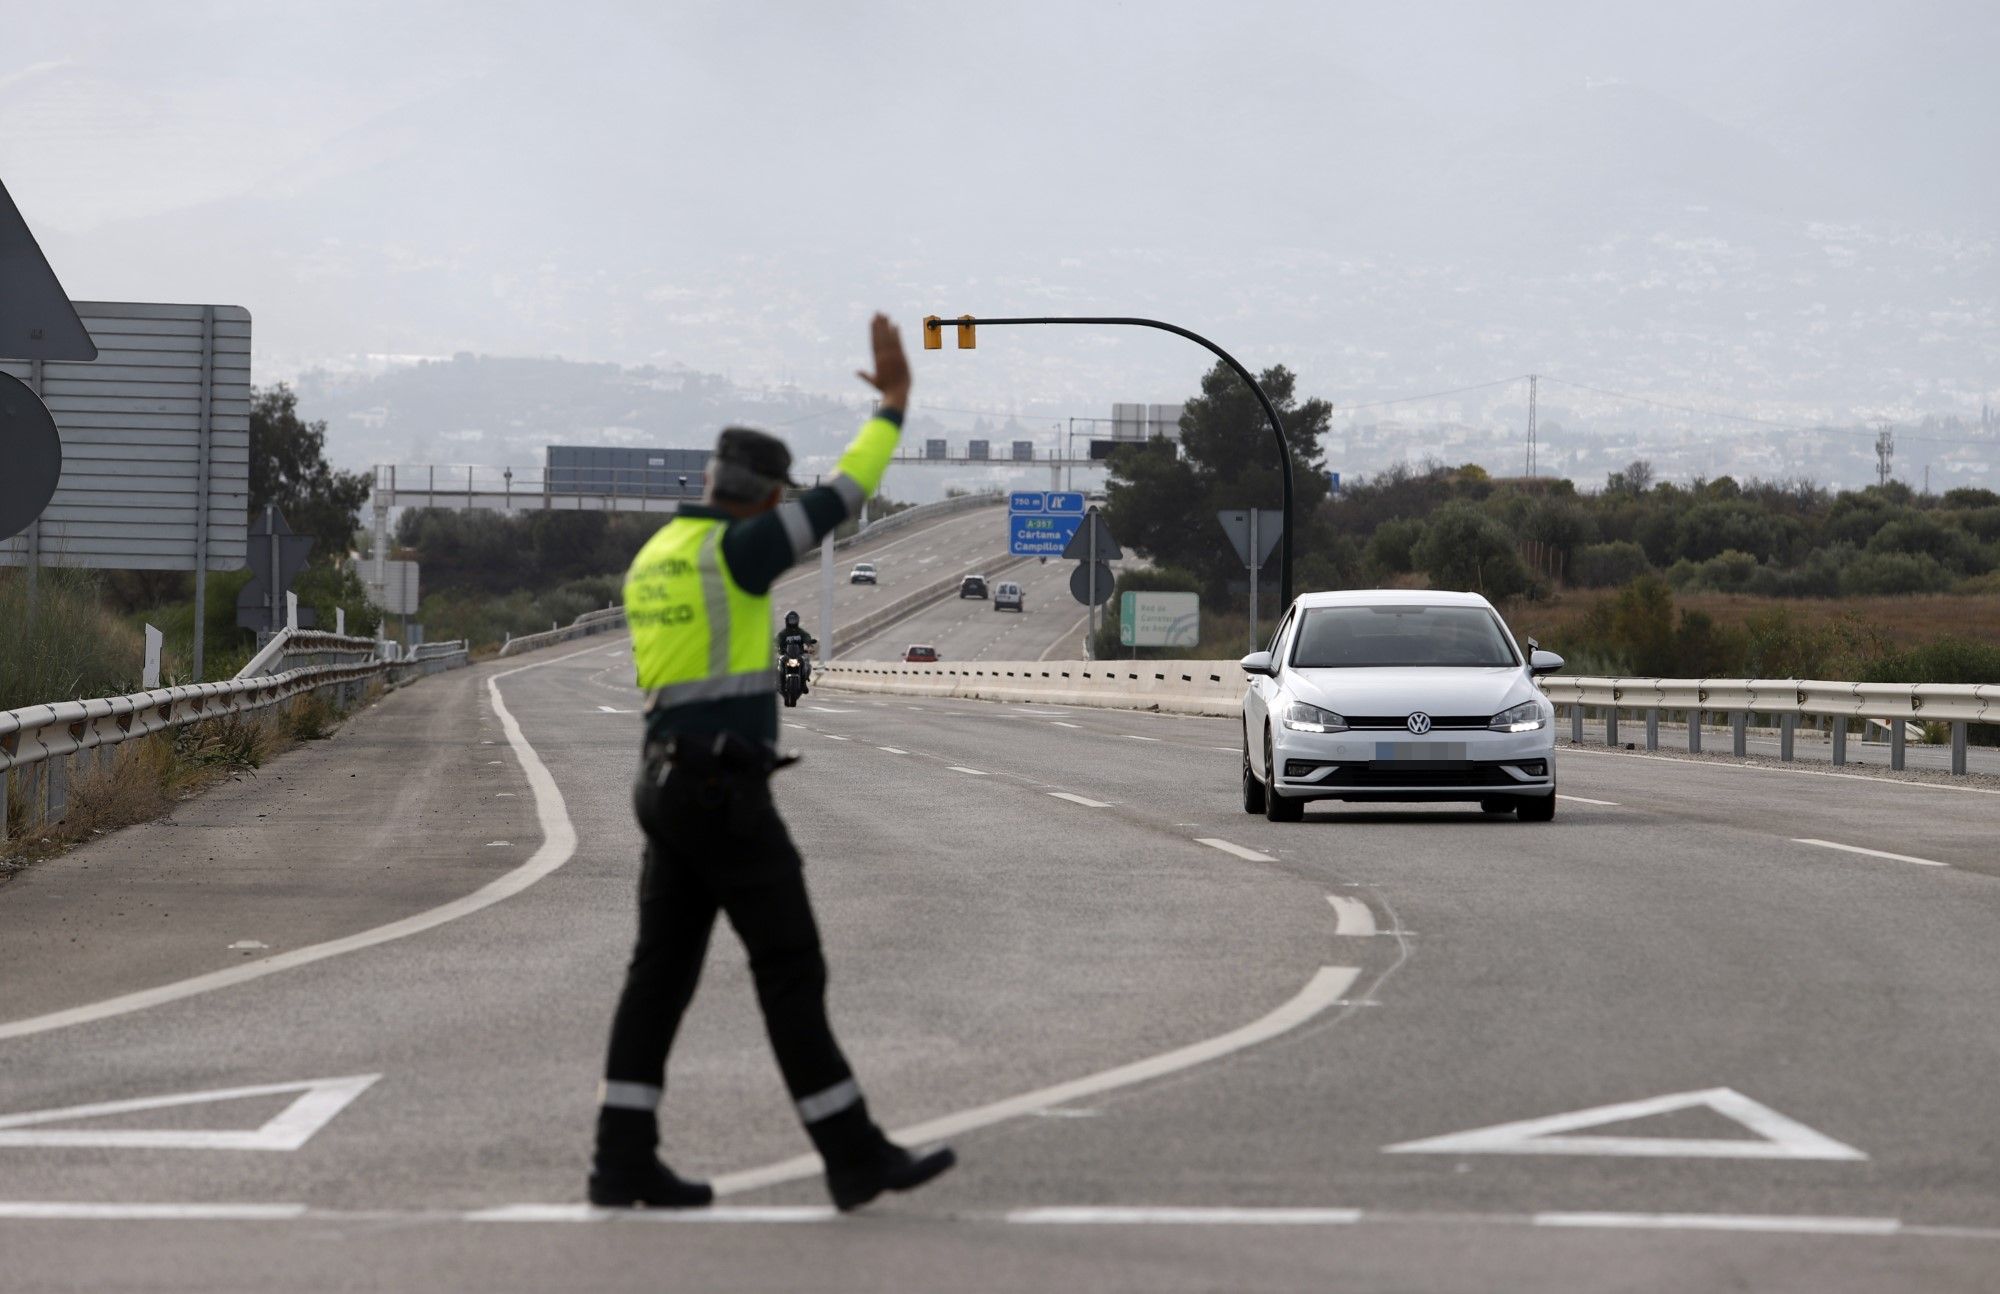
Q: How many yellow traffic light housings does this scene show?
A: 2